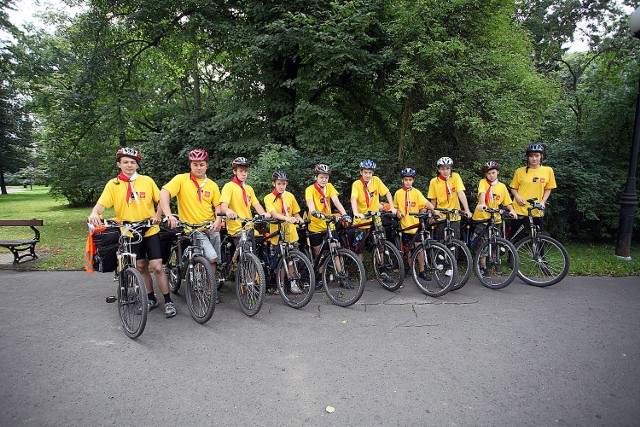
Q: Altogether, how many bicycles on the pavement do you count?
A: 10